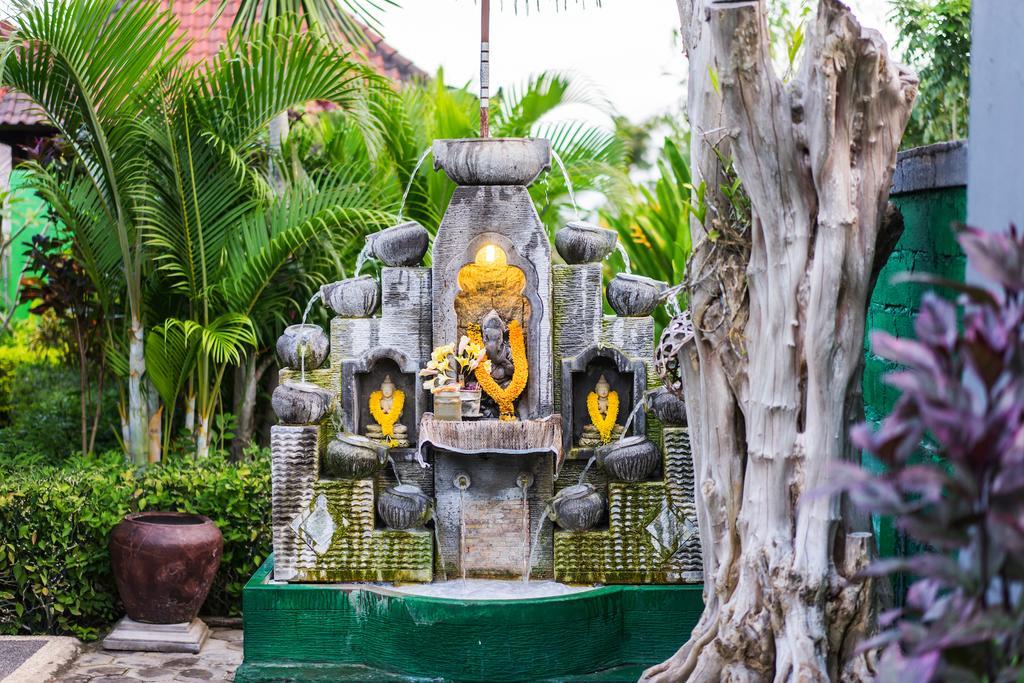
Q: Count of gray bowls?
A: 12